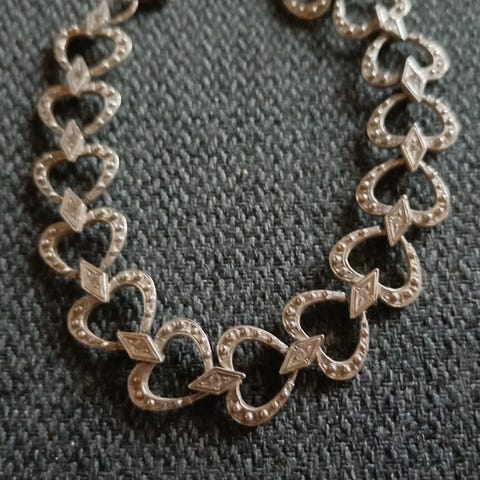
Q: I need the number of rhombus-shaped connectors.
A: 13